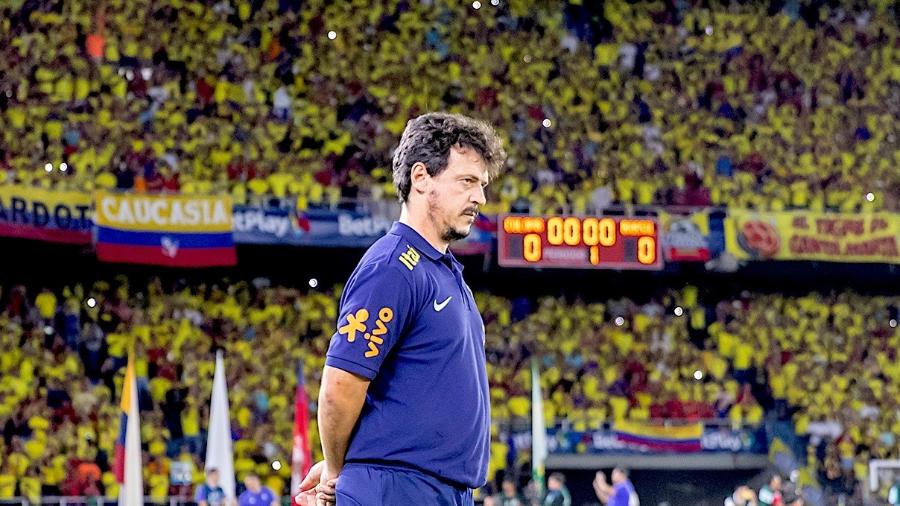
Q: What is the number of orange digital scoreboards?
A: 1